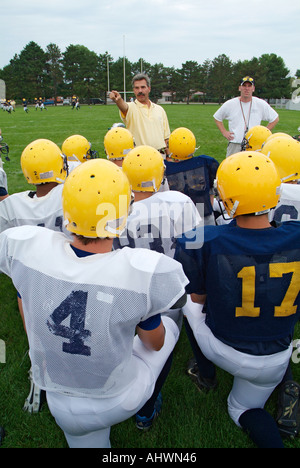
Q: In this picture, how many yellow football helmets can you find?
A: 10